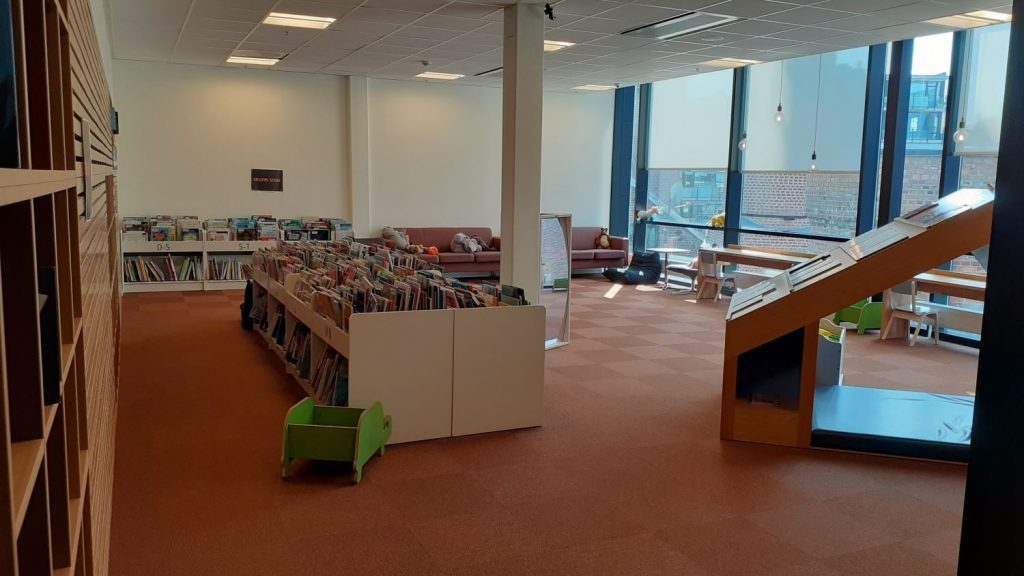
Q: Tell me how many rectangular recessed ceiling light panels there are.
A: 7